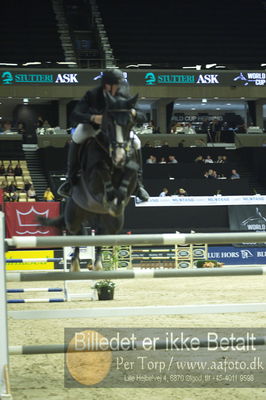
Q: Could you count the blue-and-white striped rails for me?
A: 3